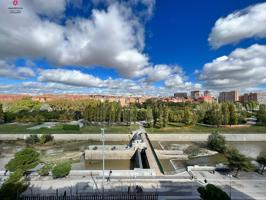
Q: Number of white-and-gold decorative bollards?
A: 0